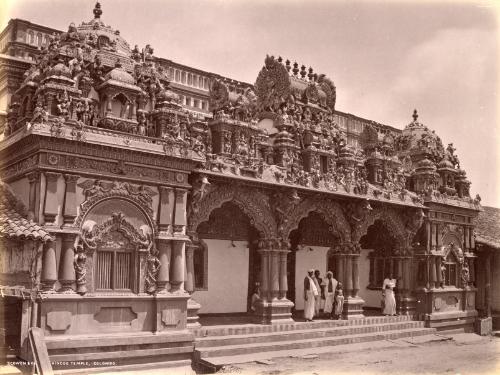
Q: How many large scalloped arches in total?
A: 3